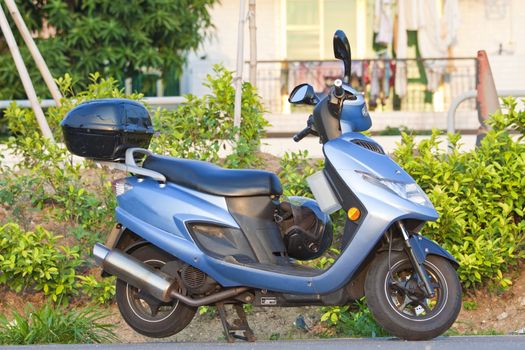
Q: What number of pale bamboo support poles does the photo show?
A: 4